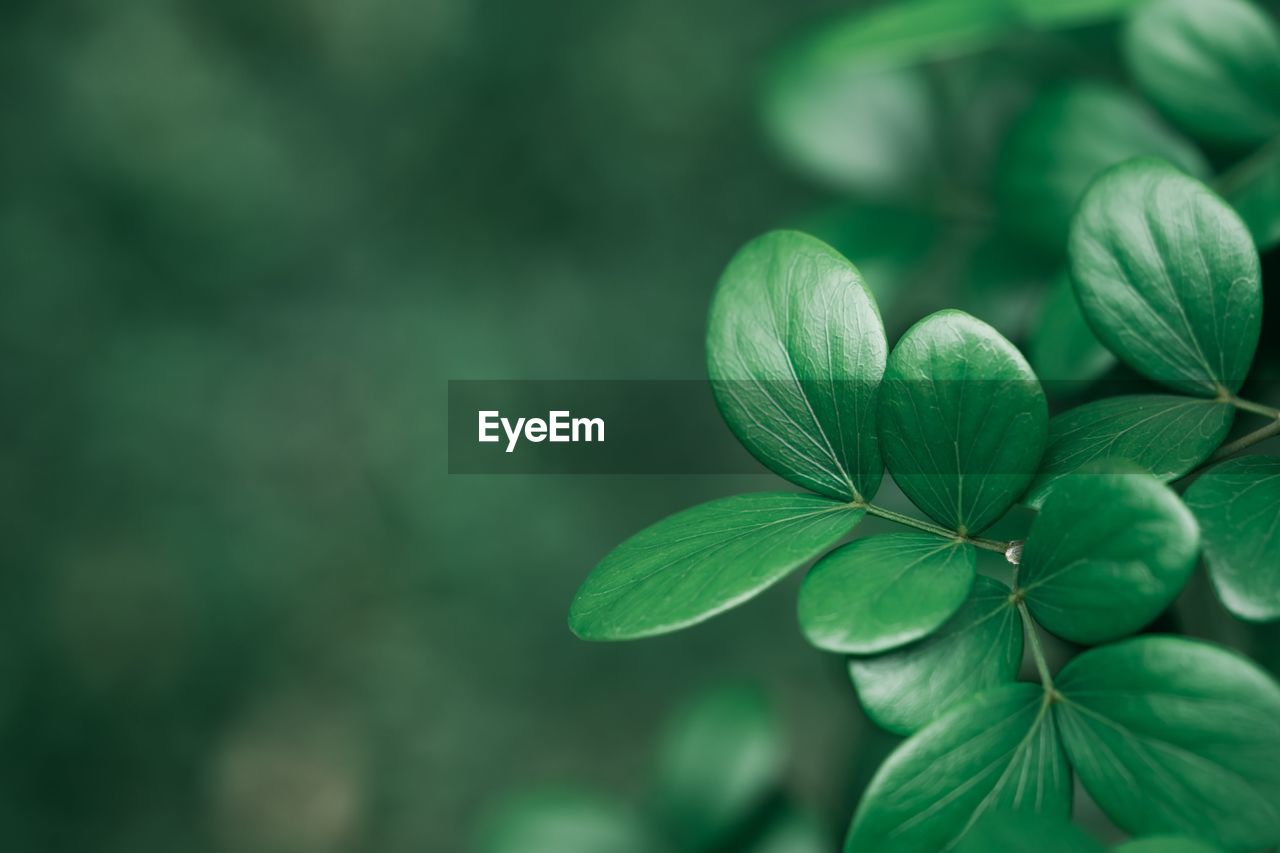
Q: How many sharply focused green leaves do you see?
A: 11